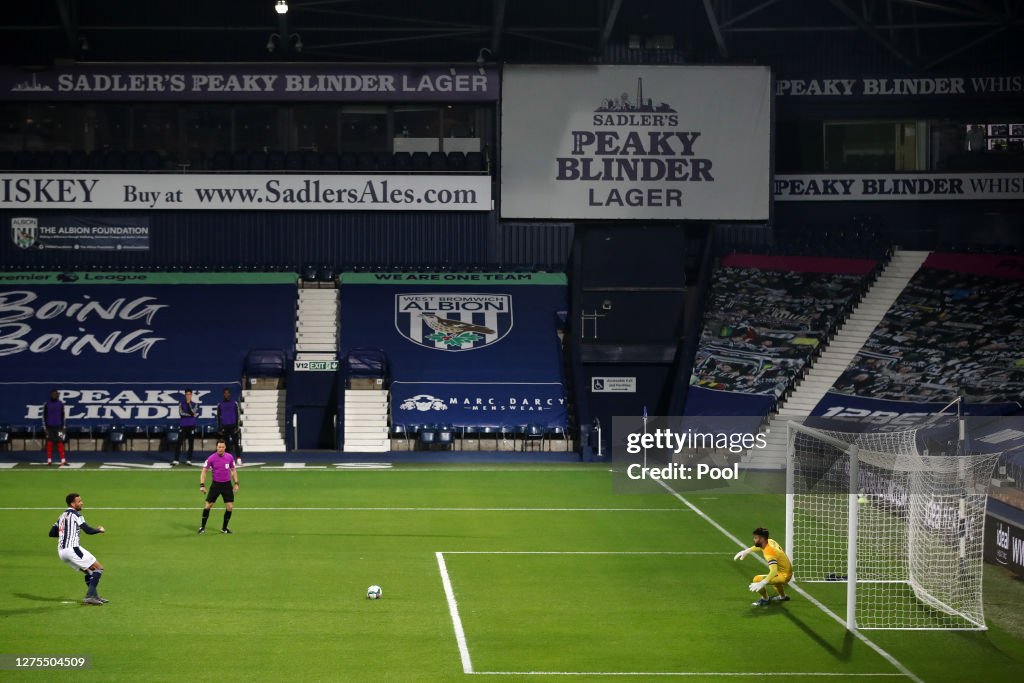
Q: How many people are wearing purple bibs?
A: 3